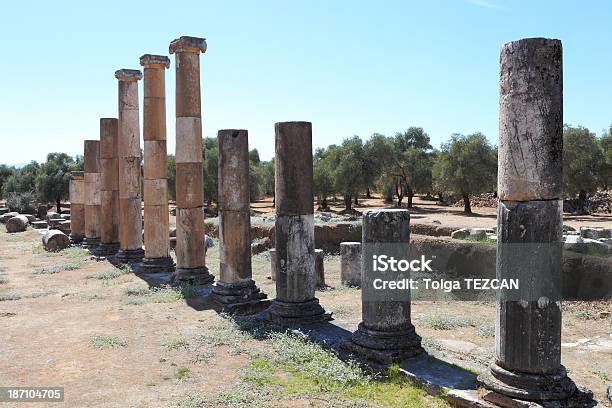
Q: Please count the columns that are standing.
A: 10